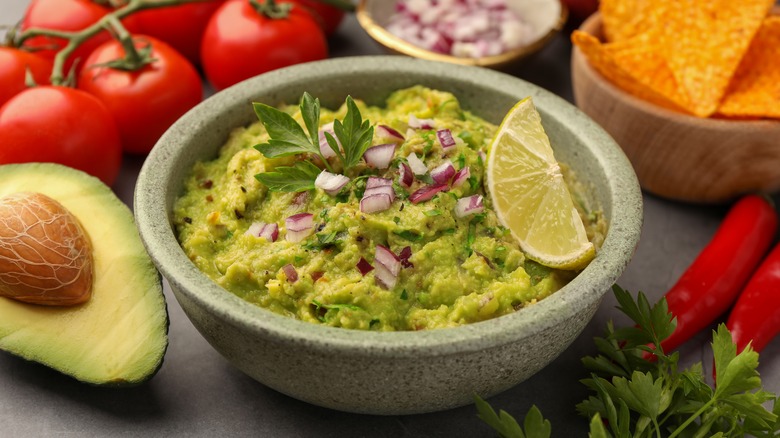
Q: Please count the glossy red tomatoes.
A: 7